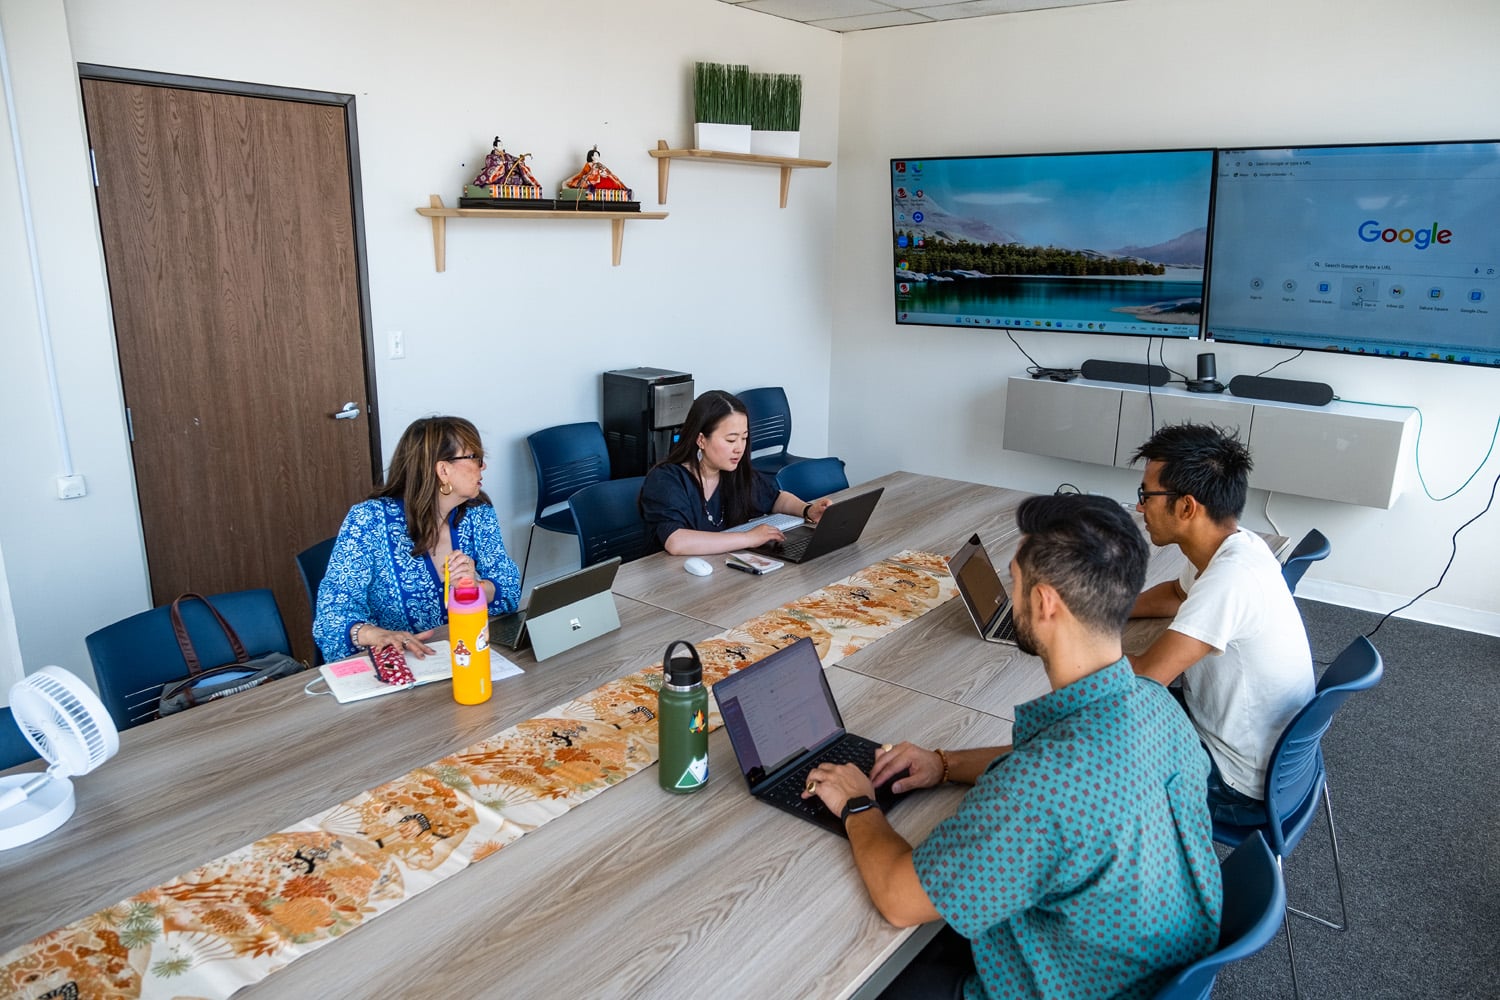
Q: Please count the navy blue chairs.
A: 10